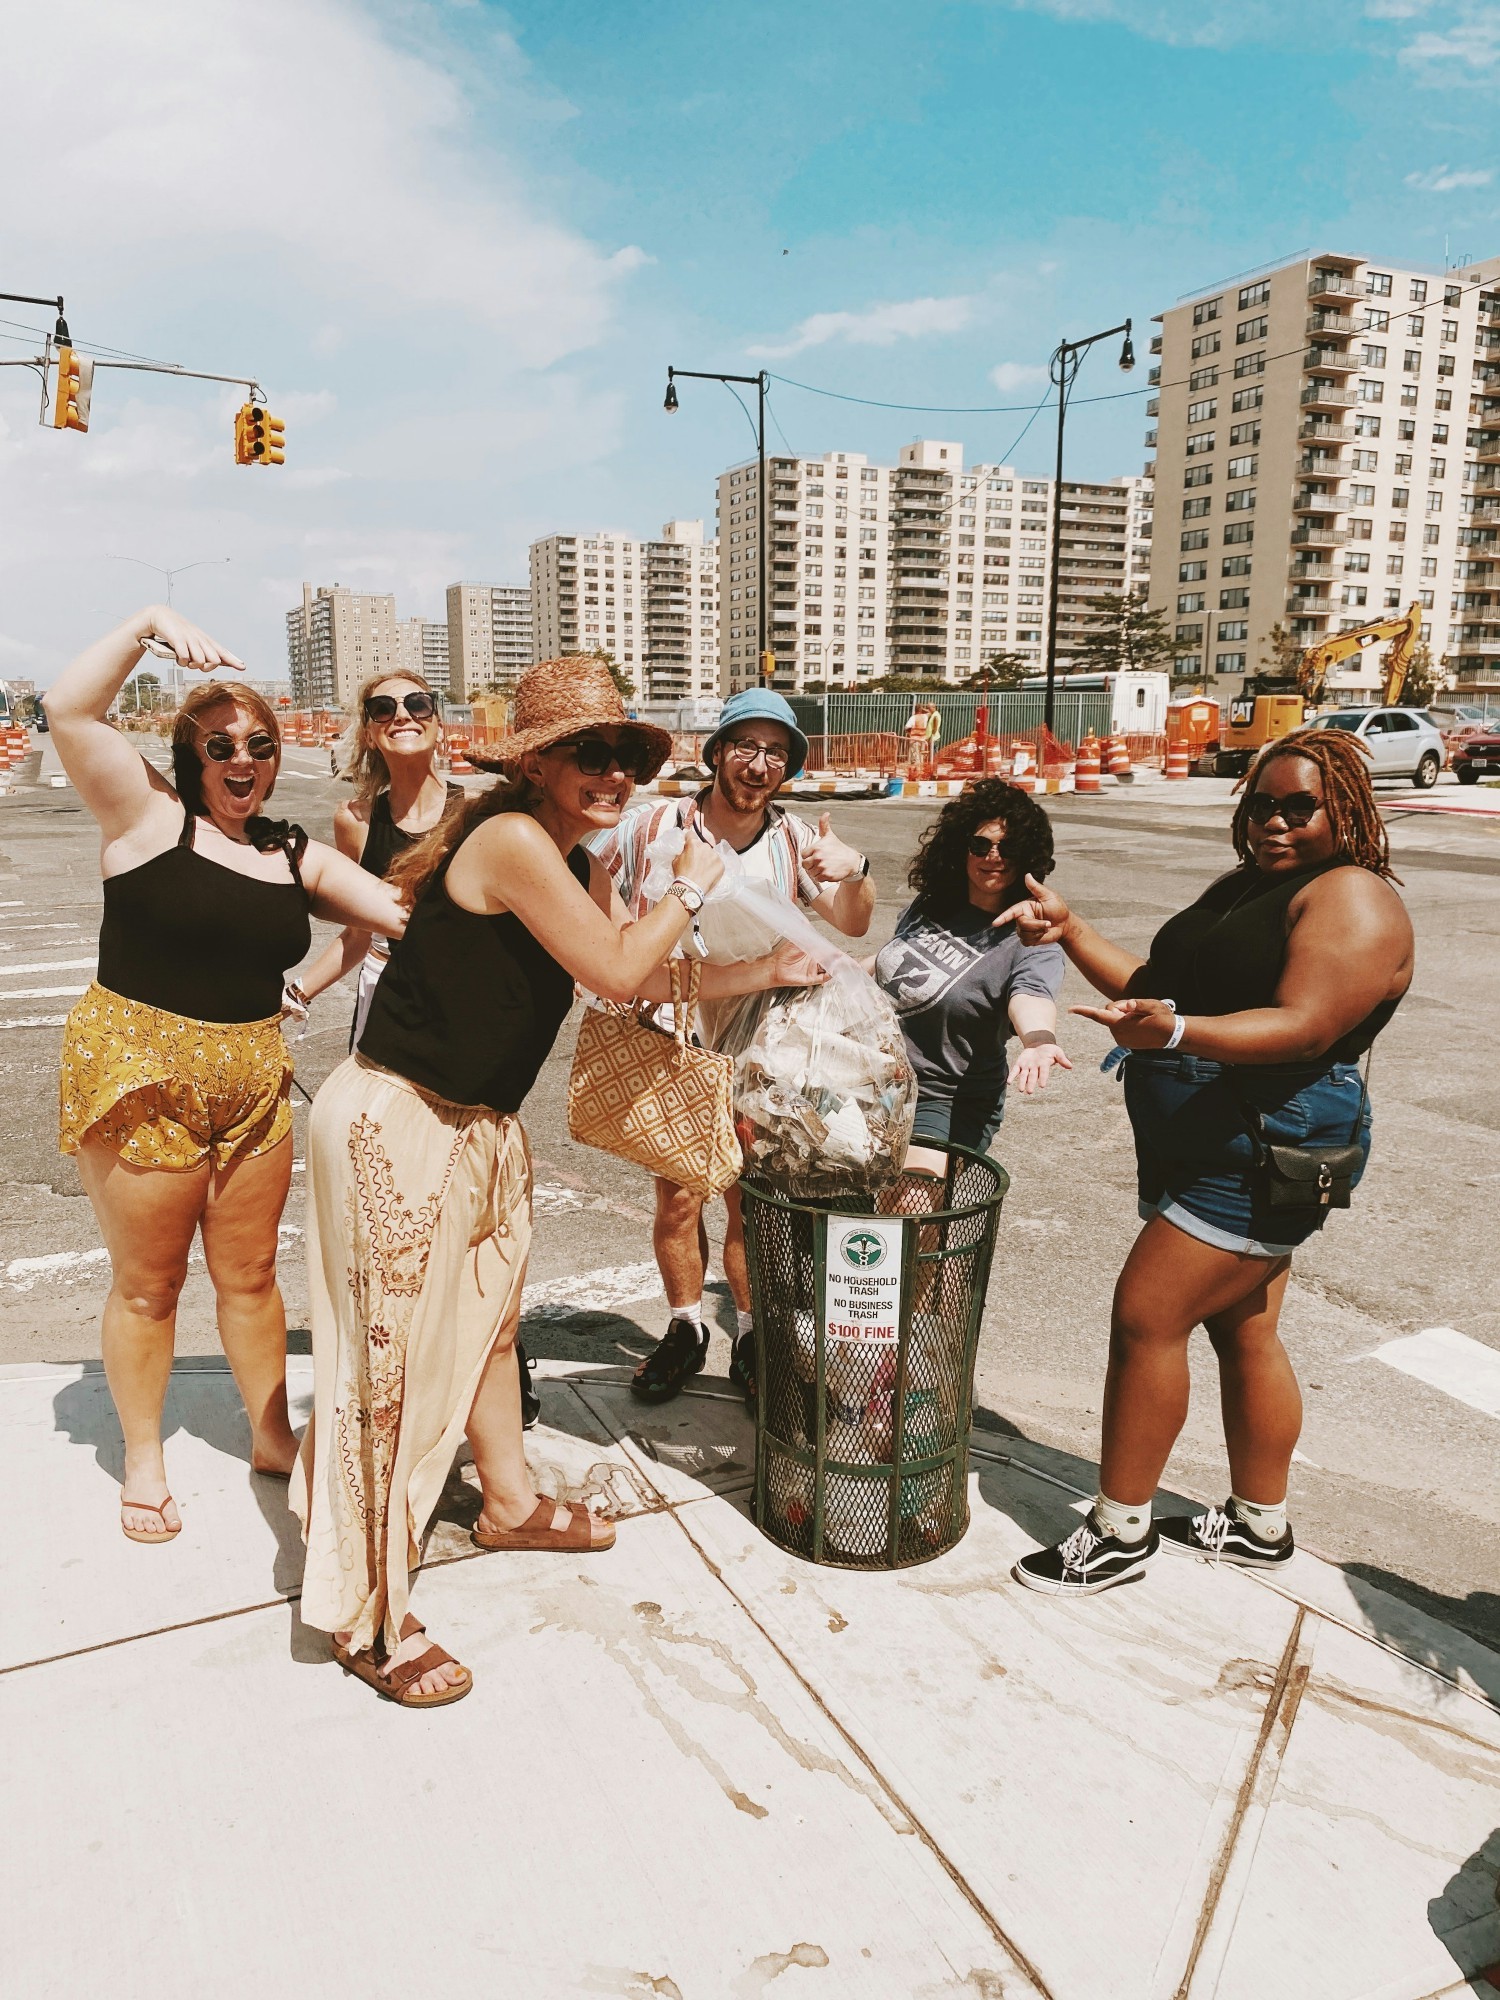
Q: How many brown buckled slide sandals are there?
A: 2